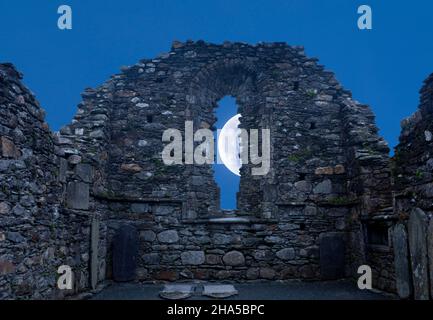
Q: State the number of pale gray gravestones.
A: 2